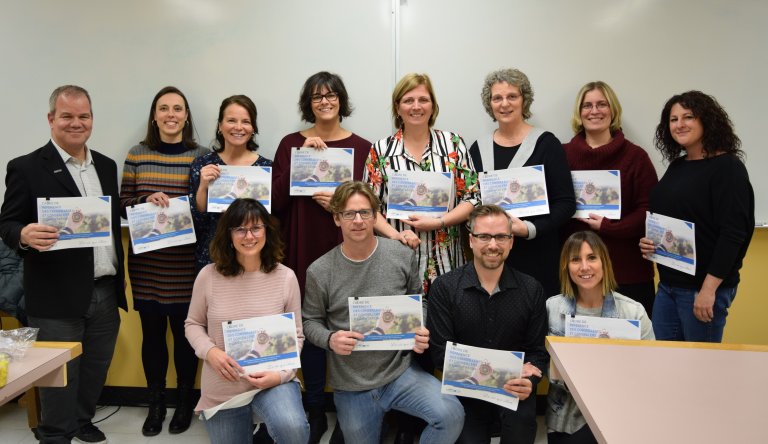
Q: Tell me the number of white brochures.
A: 12